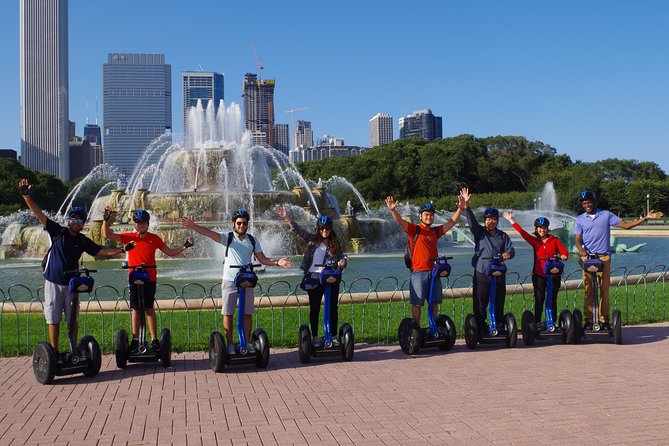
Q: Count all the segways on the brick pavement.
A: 8